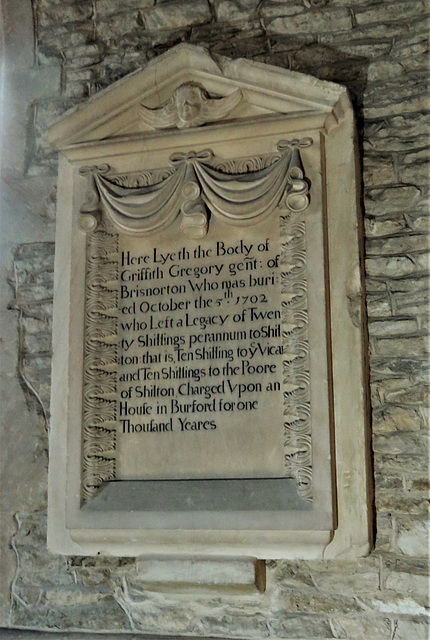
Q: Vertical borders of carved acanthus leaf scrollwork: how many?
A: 2